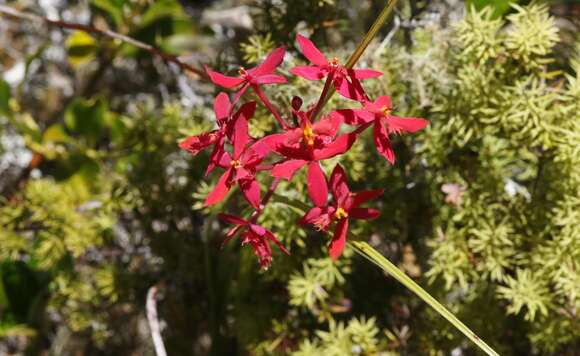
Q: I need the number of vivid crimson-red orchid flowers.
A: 8